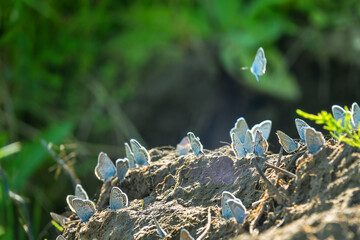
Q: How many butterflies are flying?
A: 1